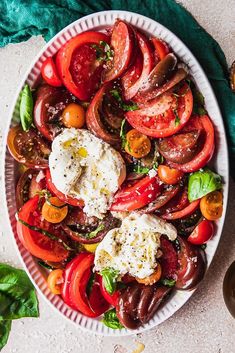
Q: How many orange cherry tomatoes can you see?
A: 7